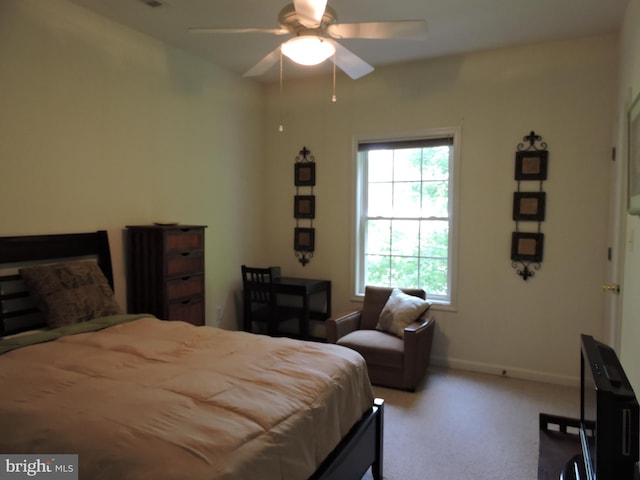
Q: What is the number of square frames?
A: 6